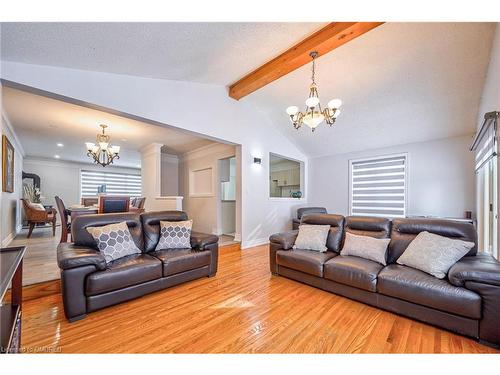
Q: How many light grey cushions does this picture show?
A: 3